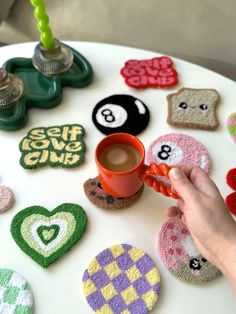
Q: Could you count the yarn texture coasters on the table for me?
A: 13